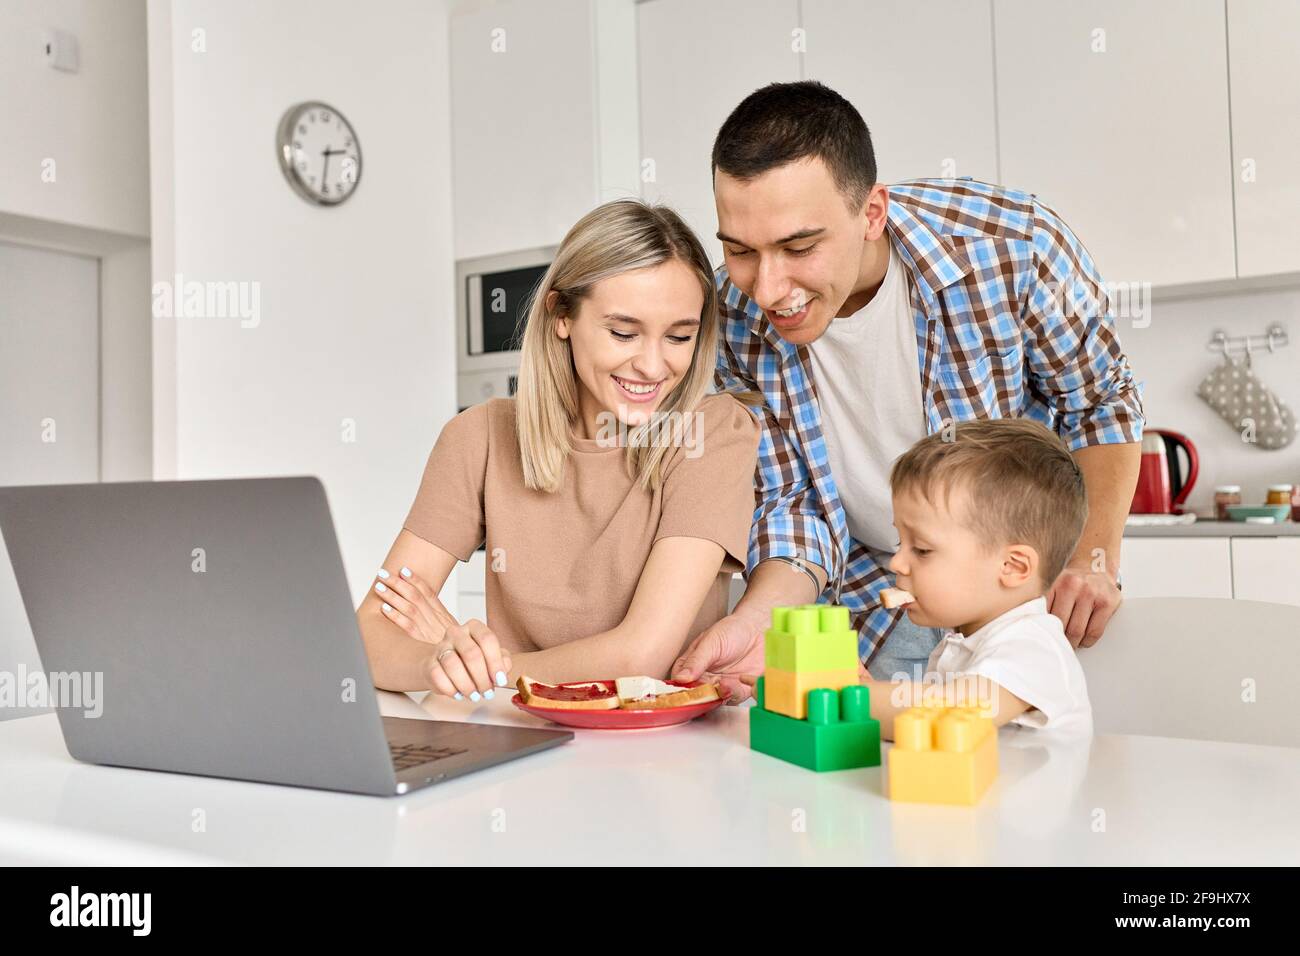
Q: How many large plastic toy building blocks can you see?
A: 4